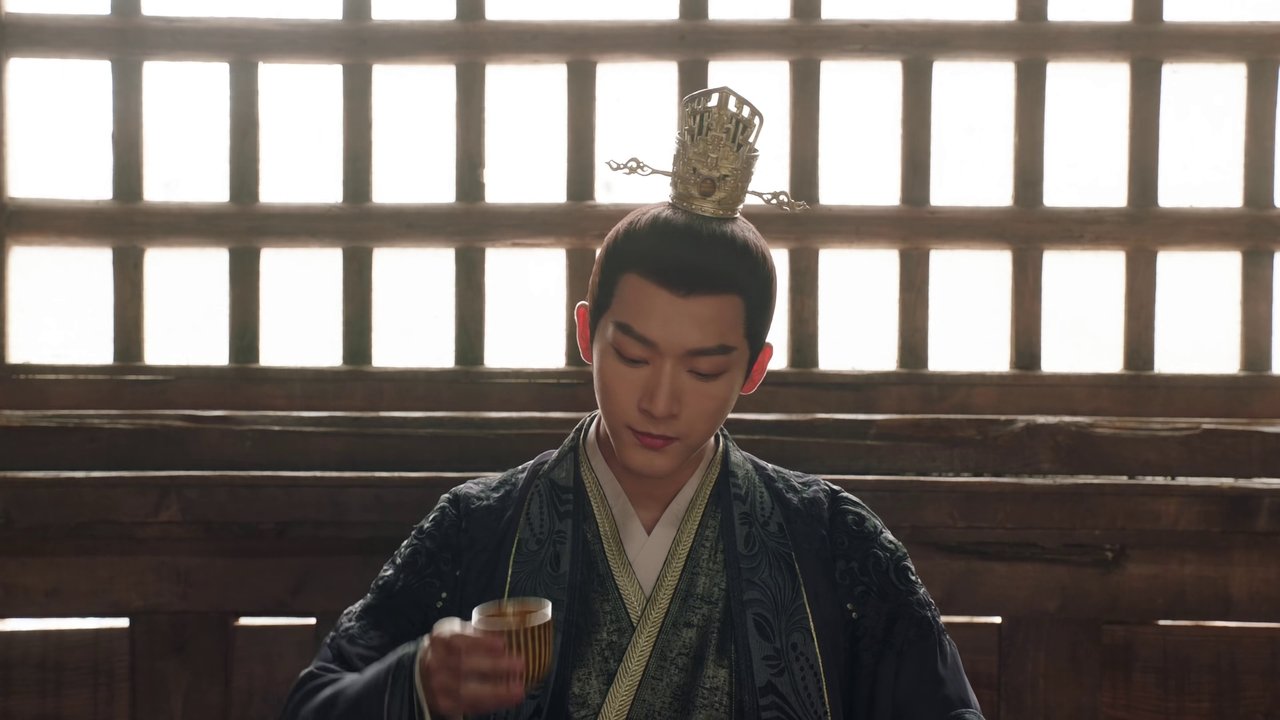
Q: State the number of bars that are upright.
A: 11